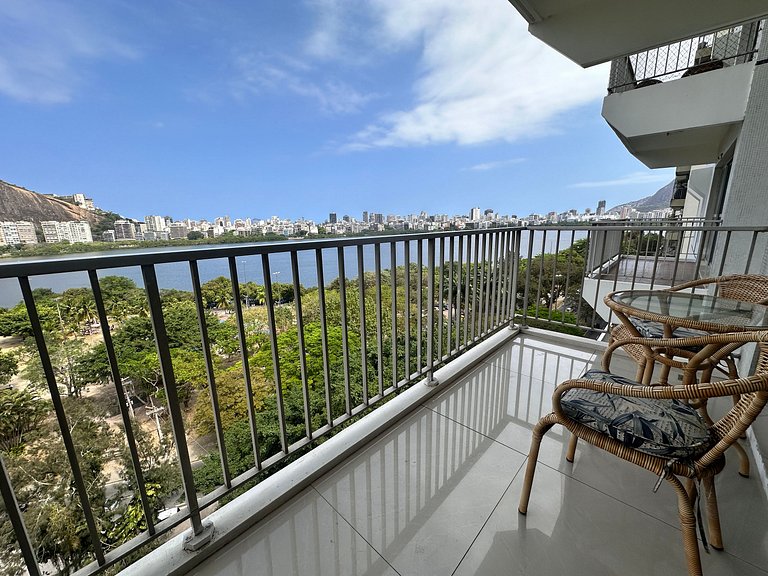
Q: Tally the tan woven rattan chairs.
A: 2